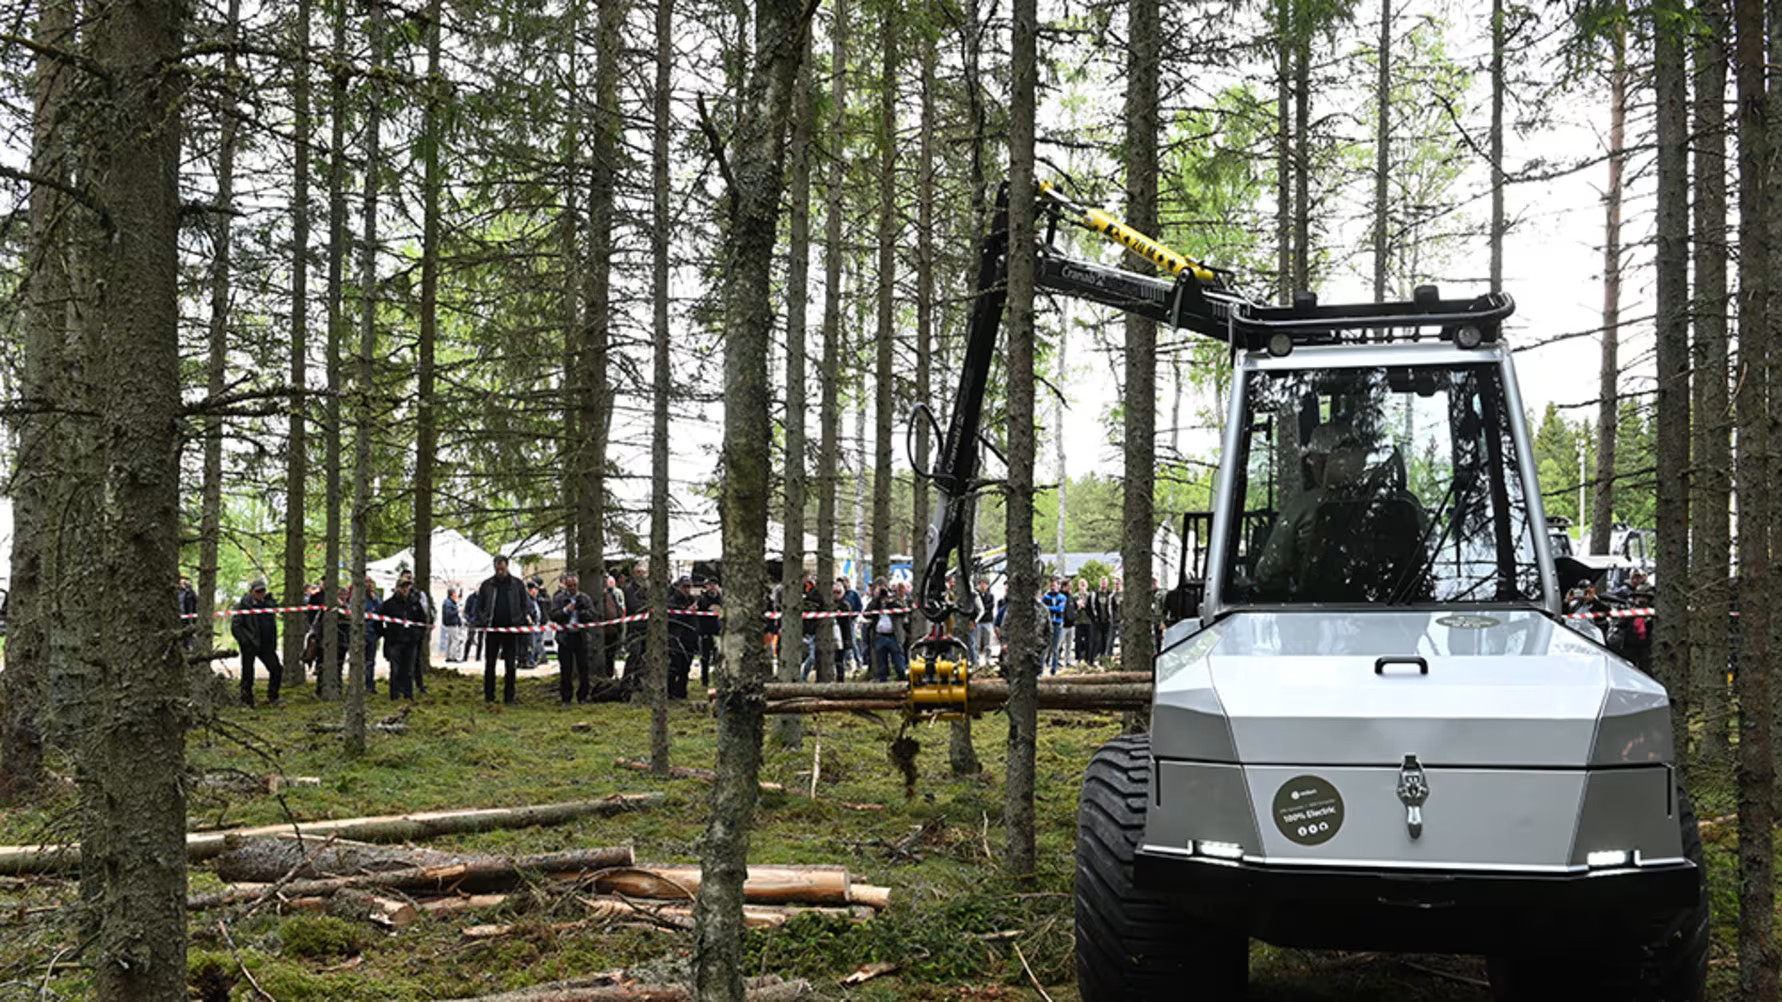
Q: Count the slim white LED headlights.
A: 2